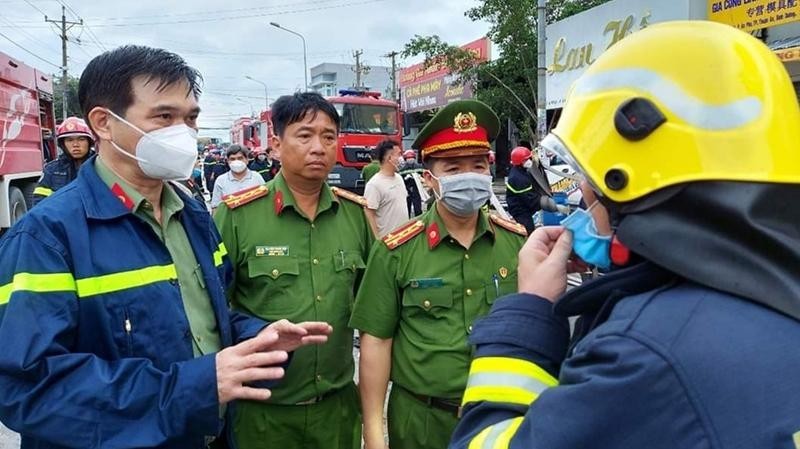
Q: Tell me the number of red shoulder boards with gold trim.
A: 4